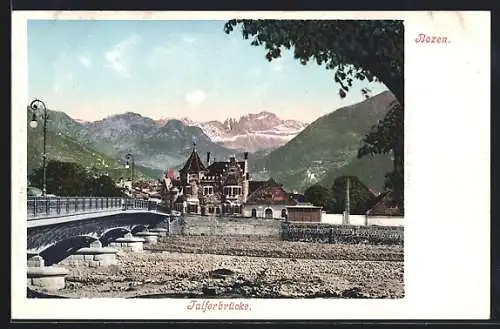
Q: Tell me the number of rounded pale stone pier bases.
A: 5